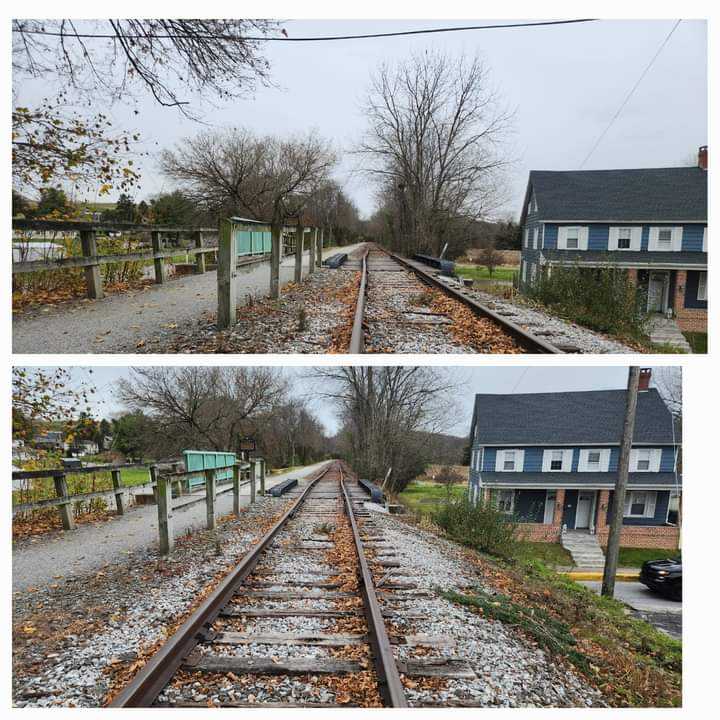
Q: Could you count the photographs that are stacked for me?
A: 2